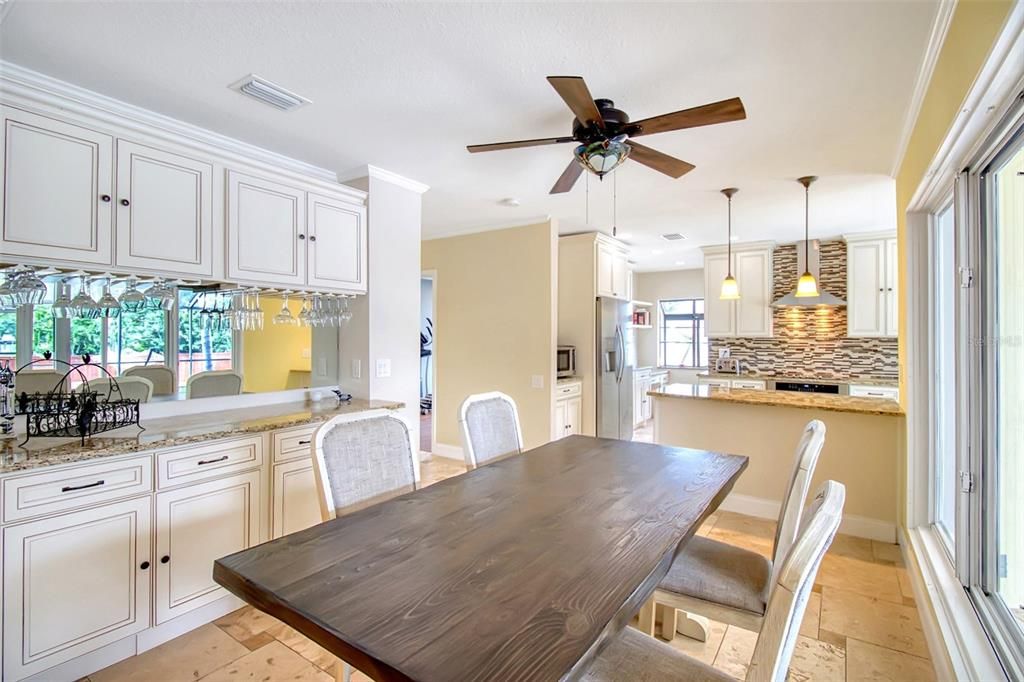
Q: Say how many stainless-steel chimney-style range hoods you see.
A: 1